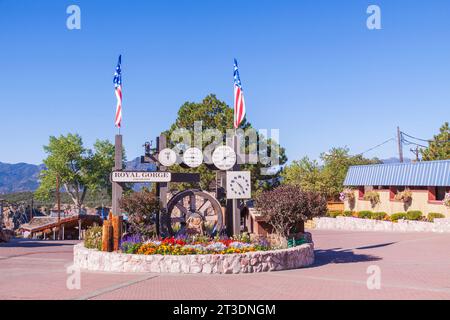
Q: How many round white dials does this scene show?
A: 3